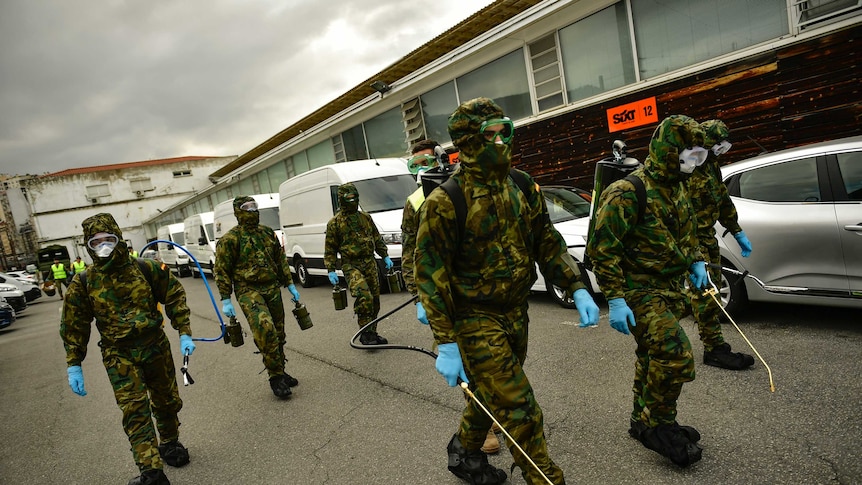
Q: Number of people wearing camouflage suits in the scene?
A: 7